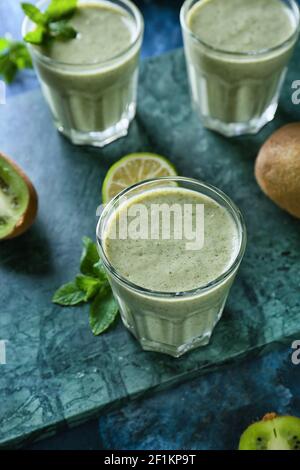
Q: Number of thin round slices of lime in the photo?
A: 1